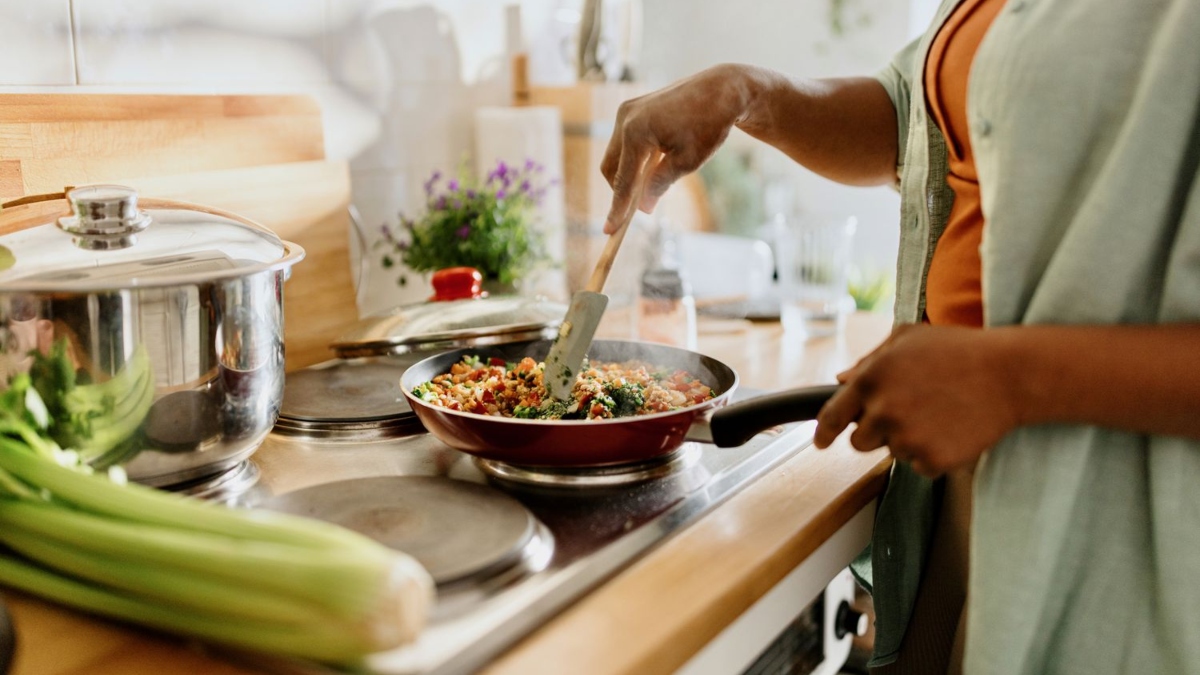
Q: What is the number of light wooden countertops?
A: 1